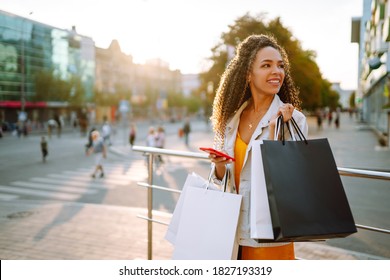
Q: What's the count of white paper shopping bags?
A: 3